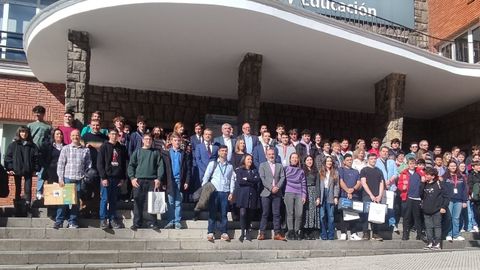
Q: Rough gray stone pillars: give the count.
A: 3